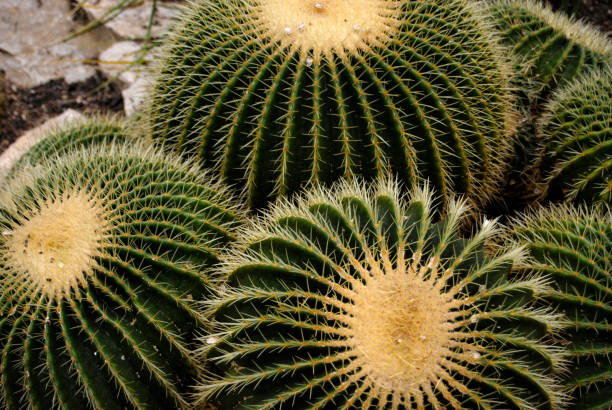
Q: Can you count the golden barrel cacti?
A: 7